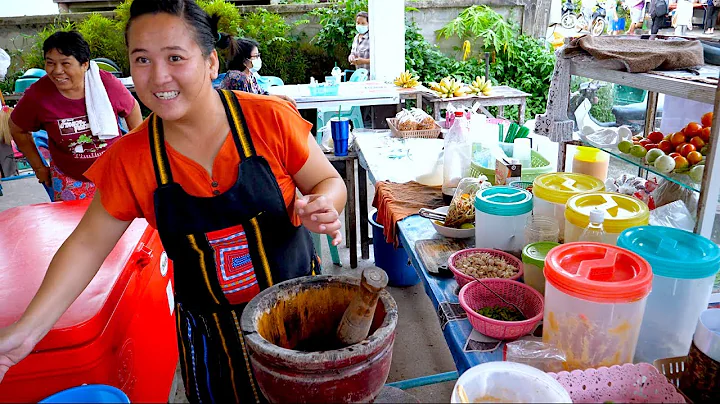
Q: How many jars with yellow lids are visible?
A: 3